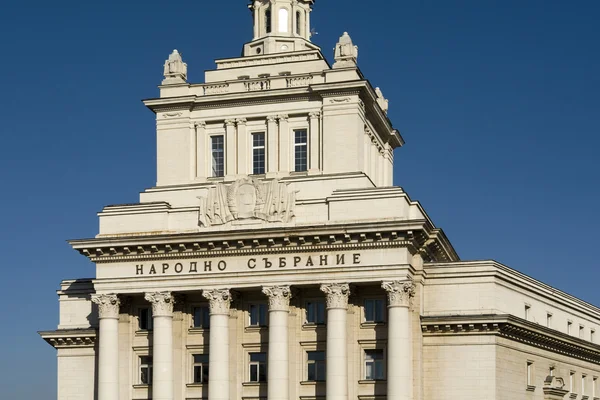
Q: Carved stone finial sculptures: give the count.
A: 3